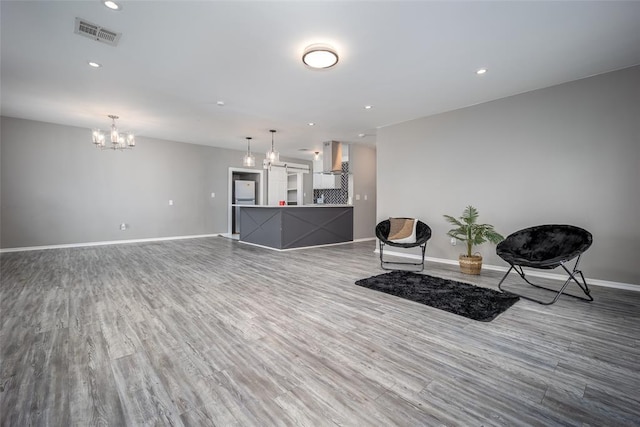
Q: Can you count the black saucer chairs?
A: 2